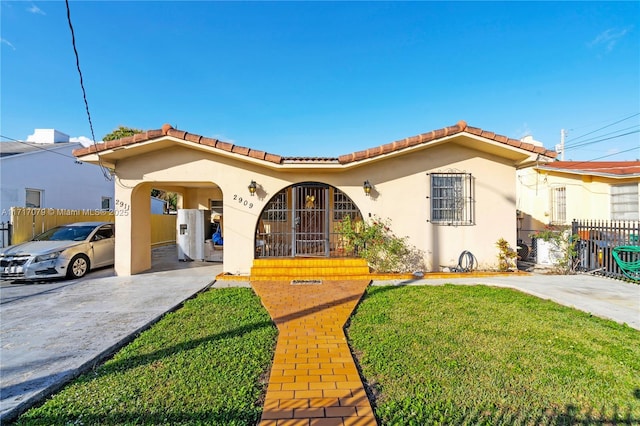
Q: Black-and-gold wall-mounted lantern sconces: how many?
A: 2